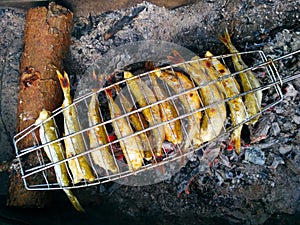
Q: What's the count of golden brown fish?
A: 11